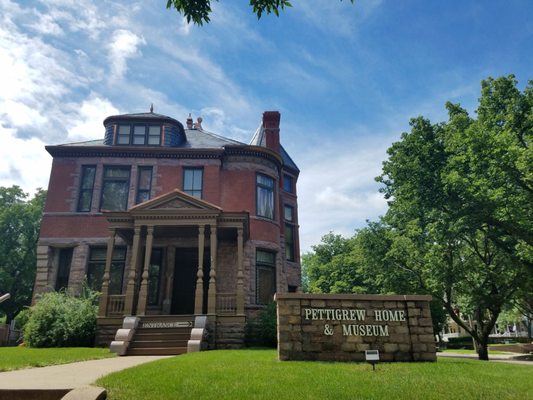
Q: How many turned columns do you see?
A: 6